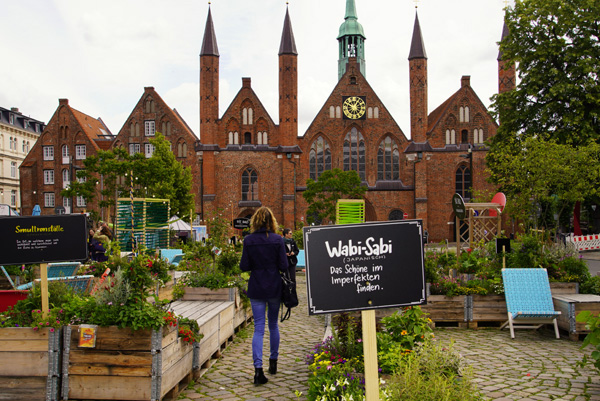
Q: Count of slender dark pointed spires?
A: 4